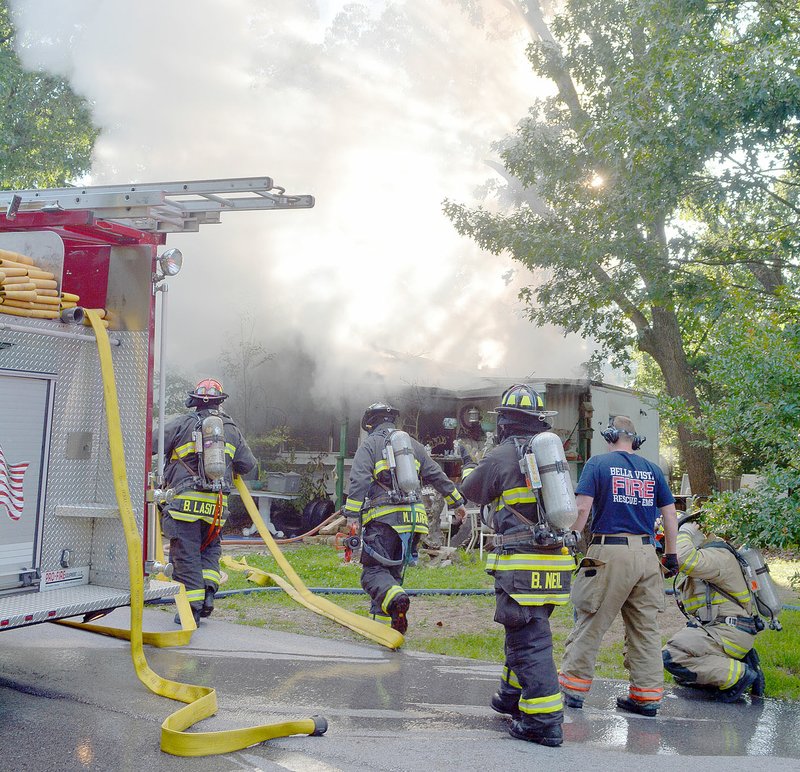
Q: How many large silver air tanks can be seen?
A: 4